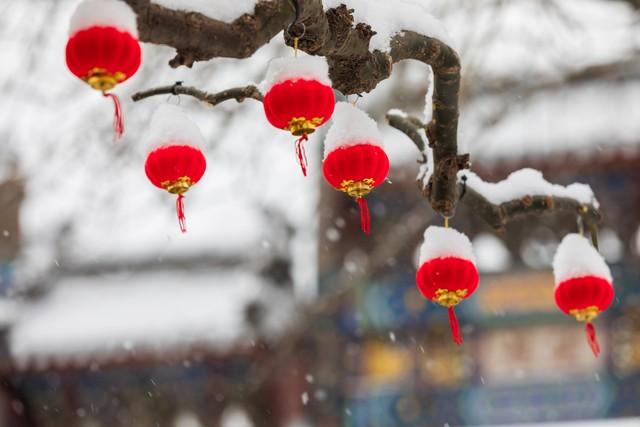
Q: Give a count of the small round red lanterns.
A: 6